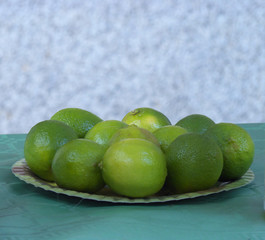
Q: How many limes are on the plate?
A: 11